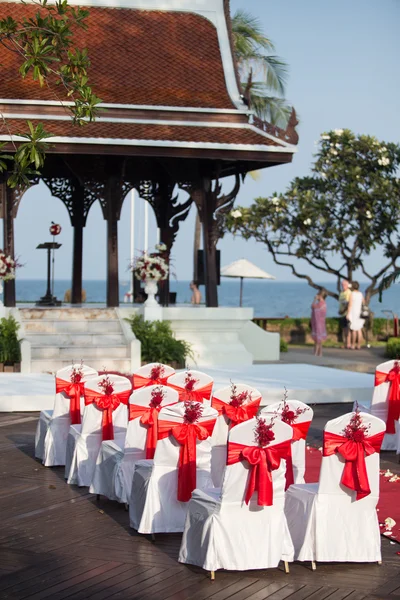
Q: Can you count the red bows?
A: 11